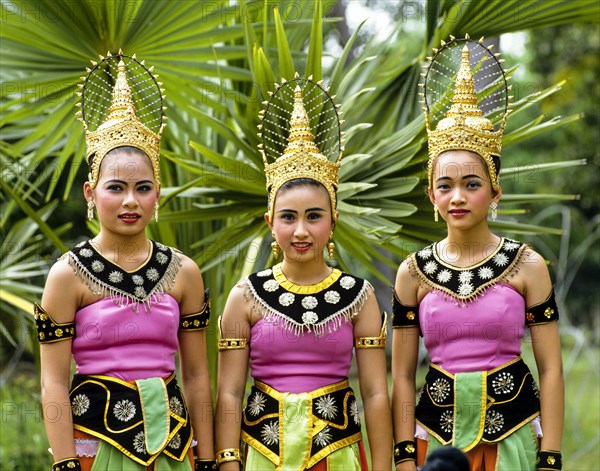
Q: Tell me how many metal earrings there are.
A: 6